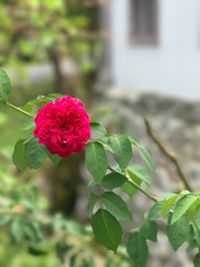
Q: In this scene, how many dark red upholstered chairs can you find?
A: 0